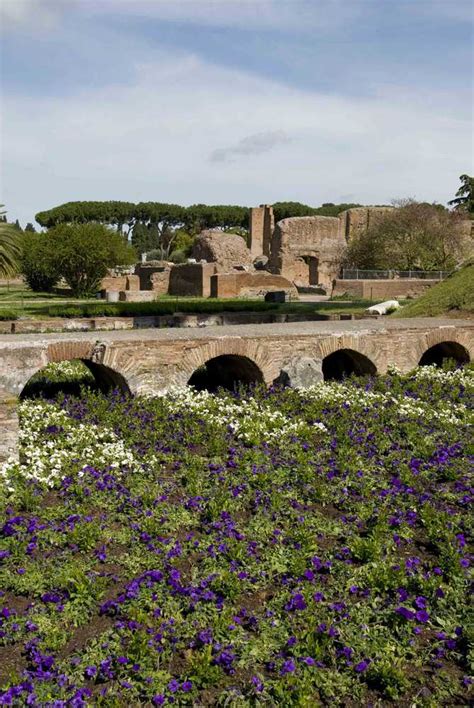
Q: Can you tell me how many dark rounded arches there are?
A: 4